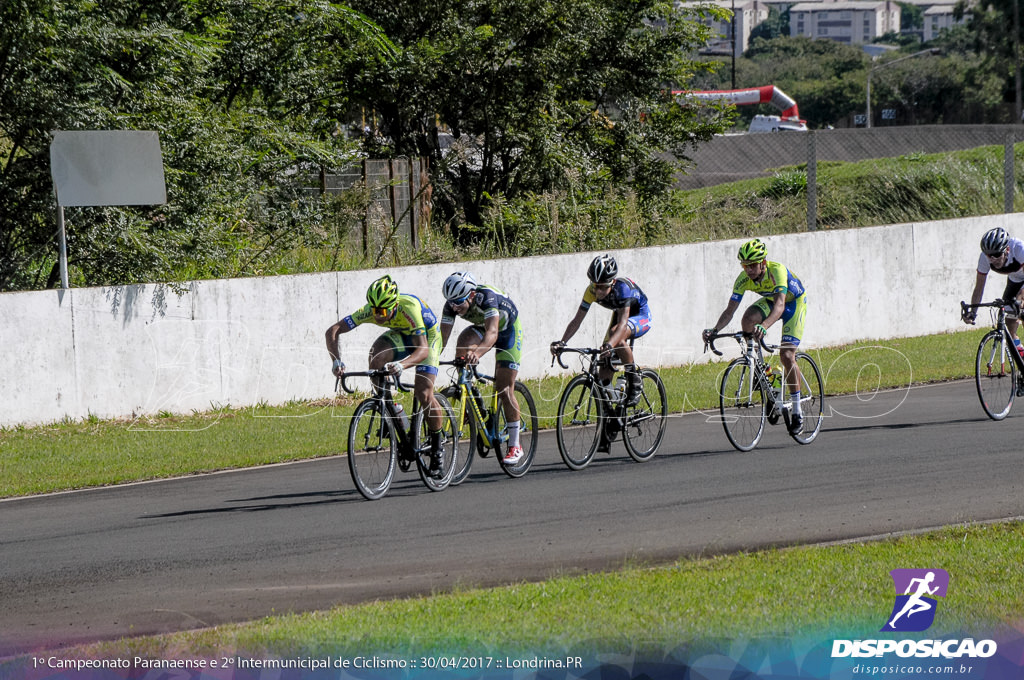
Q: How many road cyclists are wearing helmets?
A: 5